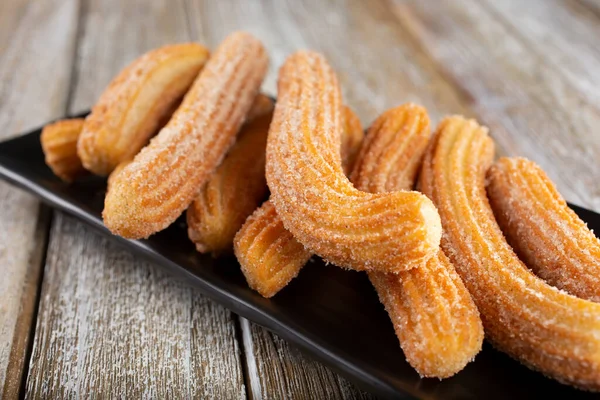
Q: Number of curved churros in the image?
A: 2